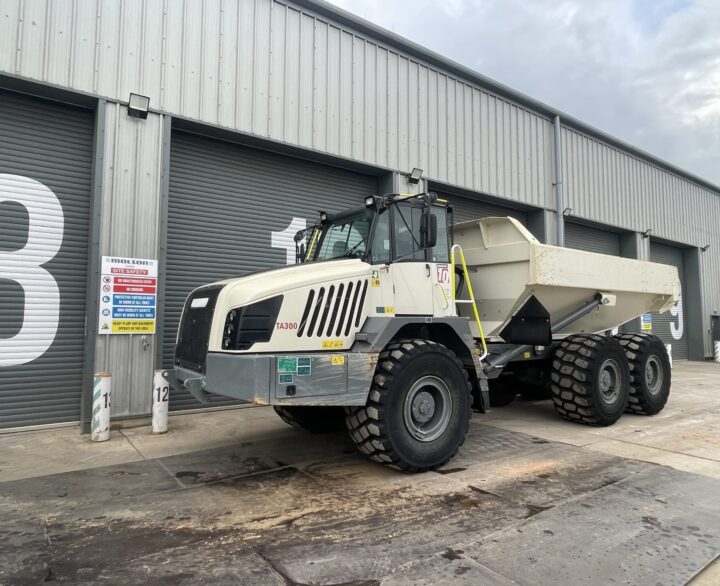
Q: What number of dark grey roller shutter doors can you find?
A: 5